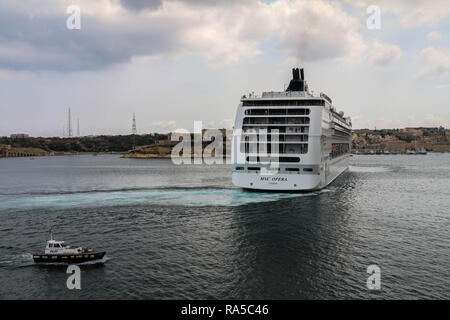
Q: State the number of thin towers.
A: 3